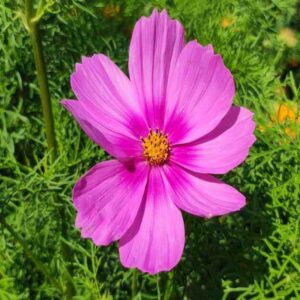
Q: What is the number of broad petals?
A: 8